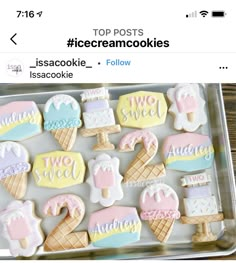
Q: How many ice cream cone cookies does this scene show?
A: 3